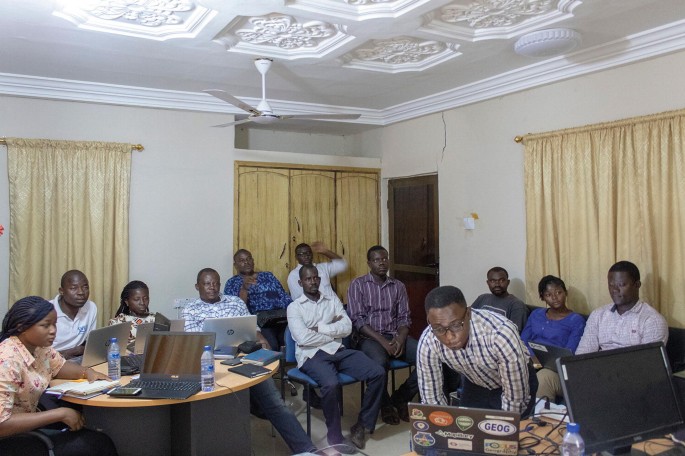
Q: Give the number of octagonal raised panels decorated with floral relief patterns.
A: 5